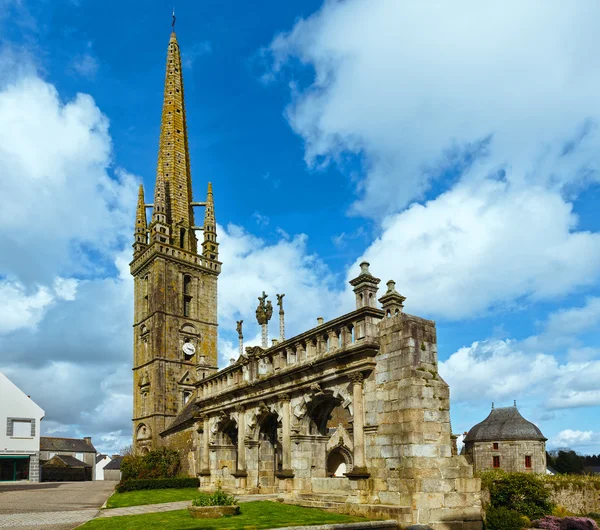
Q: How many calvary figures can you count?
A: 3